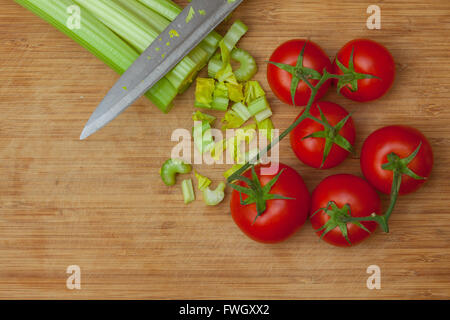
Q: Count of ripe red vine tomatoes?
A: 6